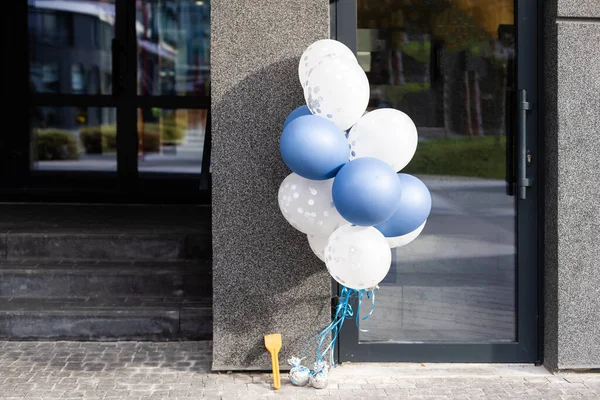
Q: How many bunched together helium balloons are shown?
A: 11